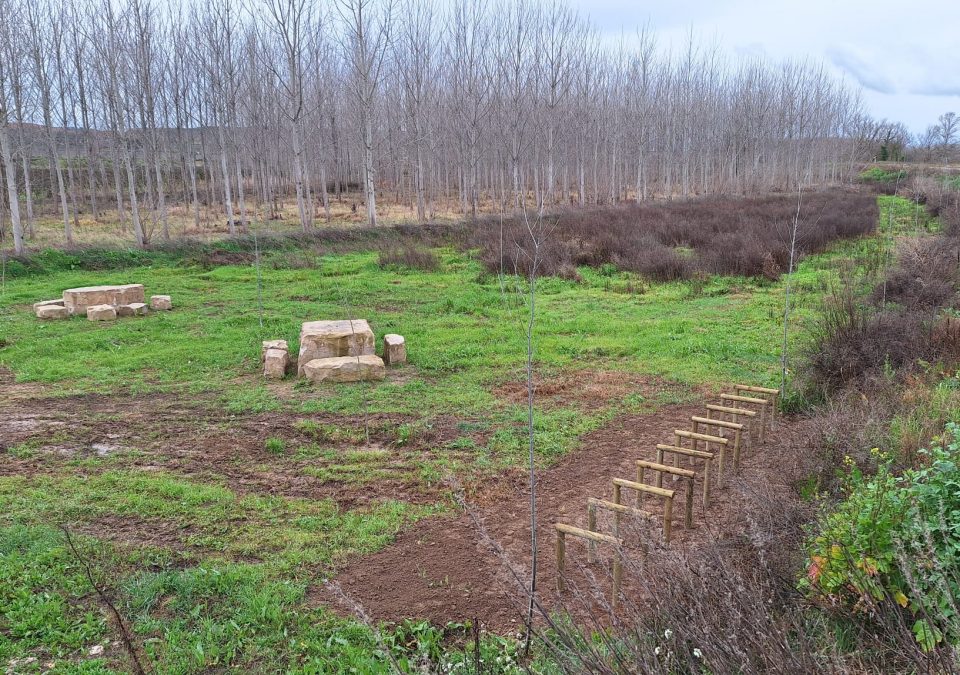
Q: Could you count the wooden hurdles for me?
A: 10